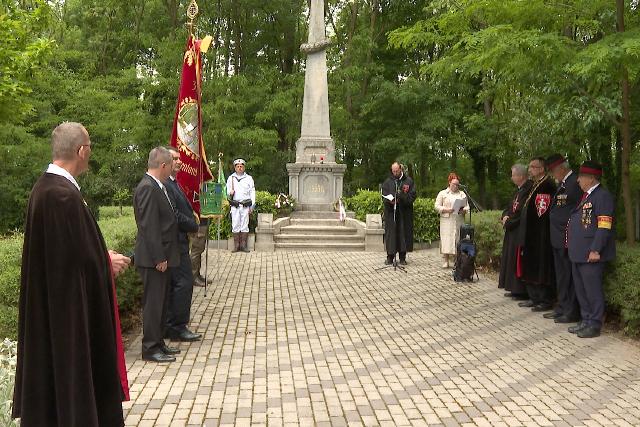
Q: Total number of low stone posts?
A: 2